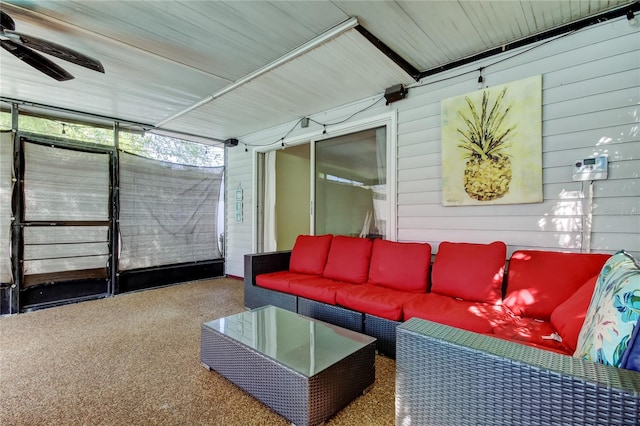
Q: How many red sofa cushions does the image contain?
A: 11